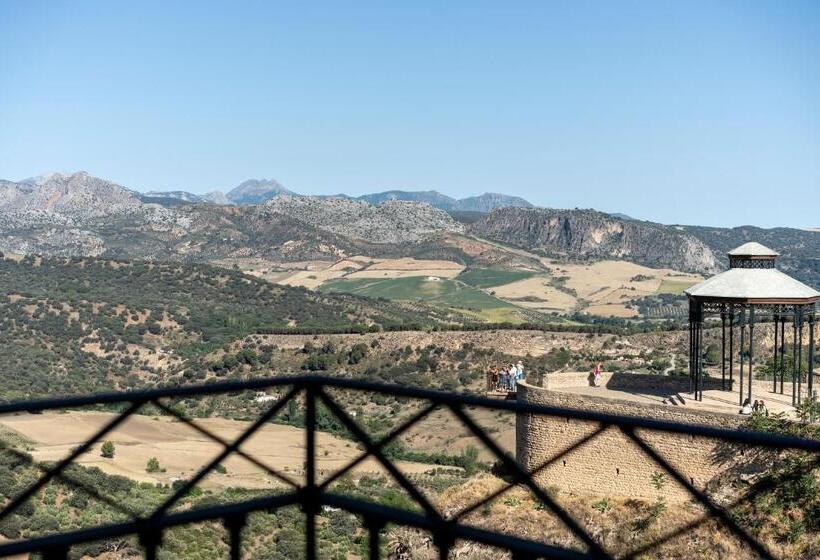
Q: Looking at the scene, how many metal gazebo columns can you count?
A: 13